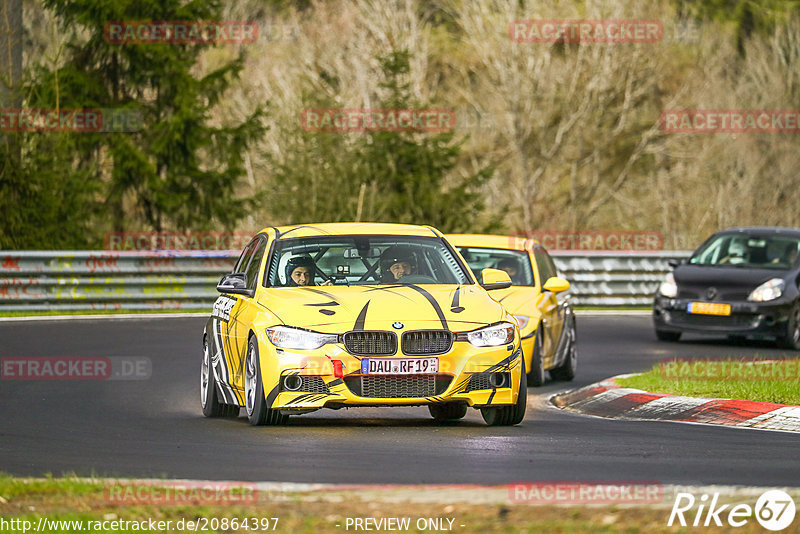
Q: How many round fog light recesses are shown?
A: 2